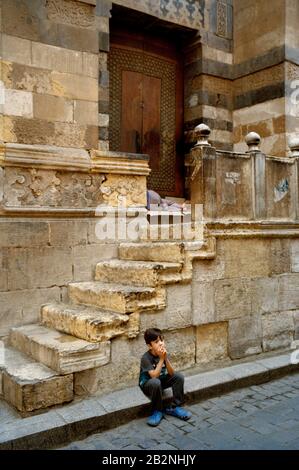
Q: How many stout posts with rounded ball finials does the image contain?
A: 3